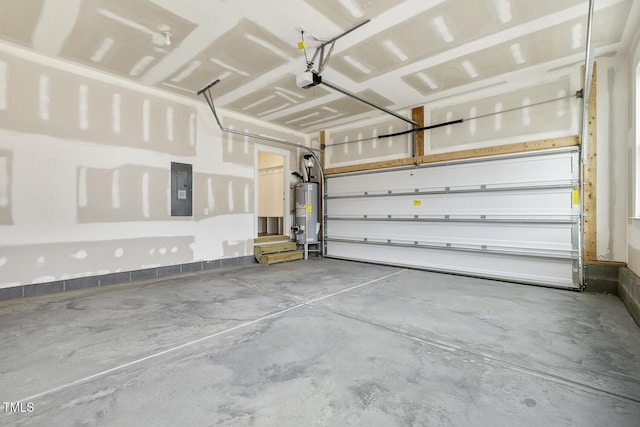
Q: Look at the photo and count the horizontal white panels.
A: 4